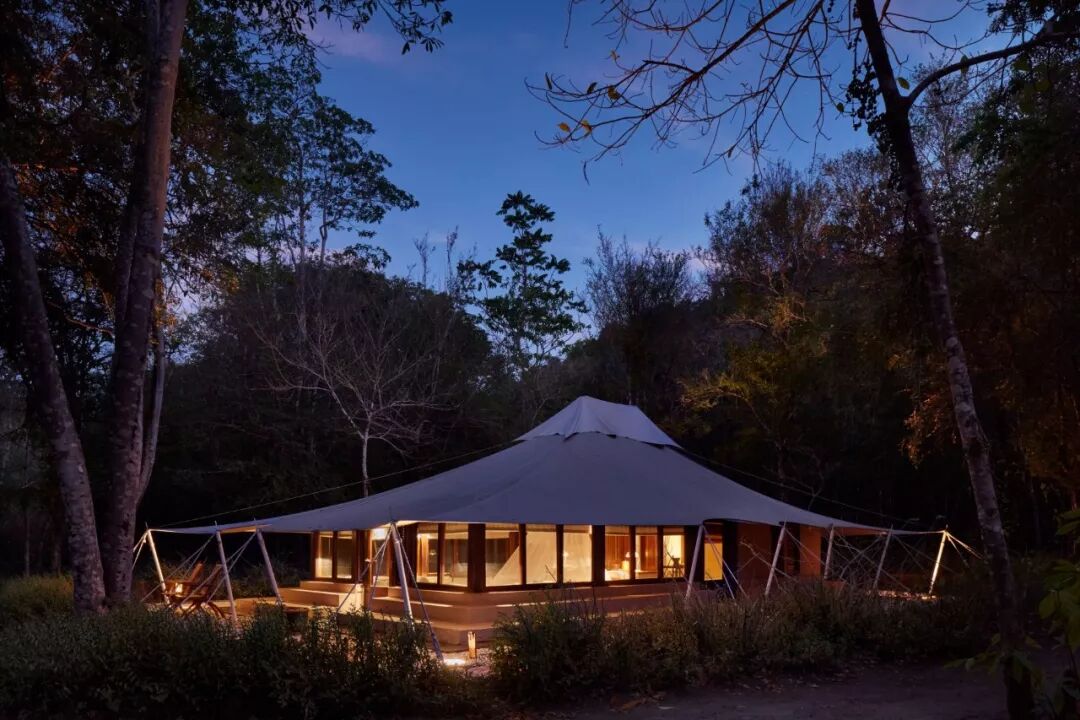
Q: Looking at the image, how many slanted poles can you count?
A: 9